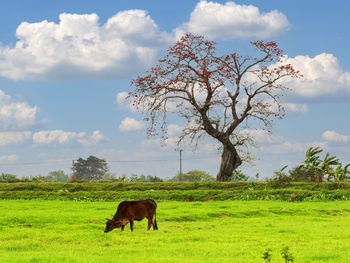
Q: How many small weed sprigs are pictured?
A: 2